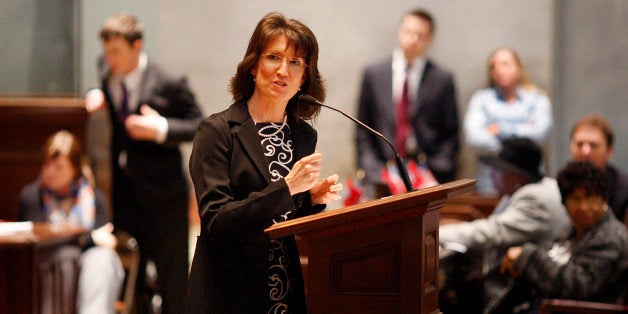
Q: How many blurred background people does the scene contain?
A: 7